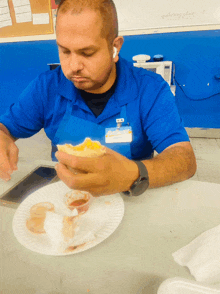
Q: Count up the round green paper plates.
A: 0